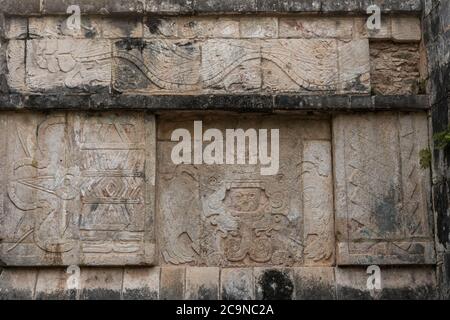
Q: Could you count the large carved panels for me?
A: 3